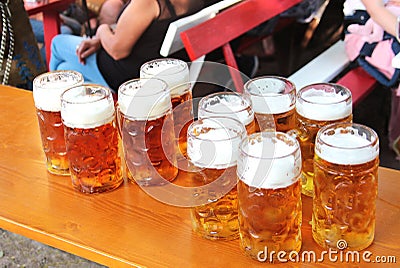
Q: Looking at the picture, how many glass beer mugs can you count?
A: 10